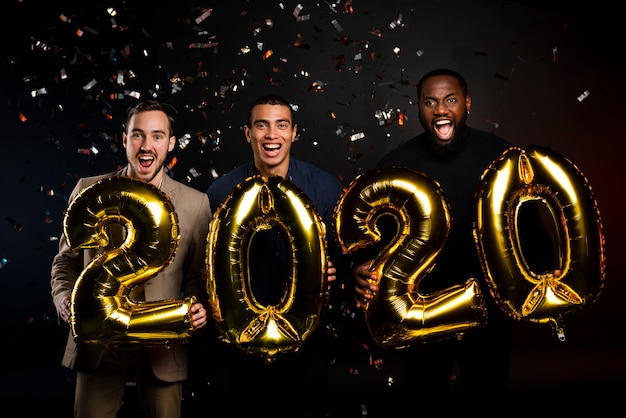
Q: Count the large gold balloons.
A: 4